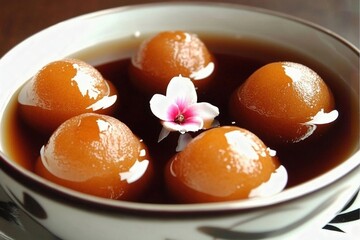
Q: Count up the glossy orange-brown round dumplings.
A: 5